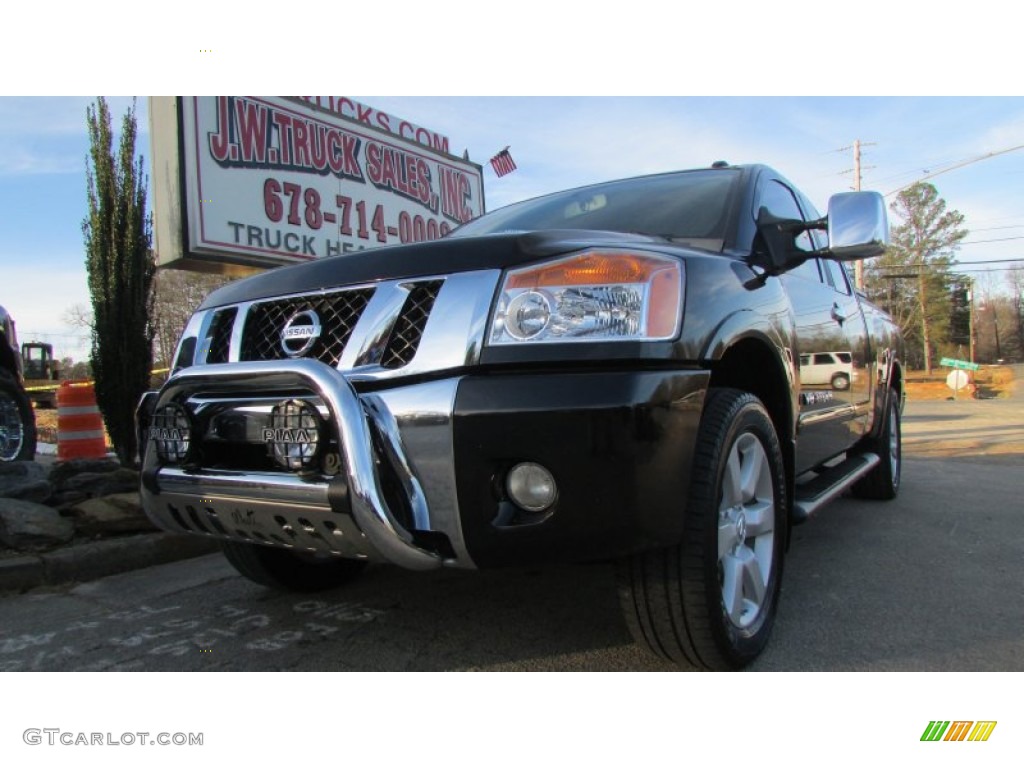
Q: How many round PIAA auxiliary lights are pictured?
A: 2